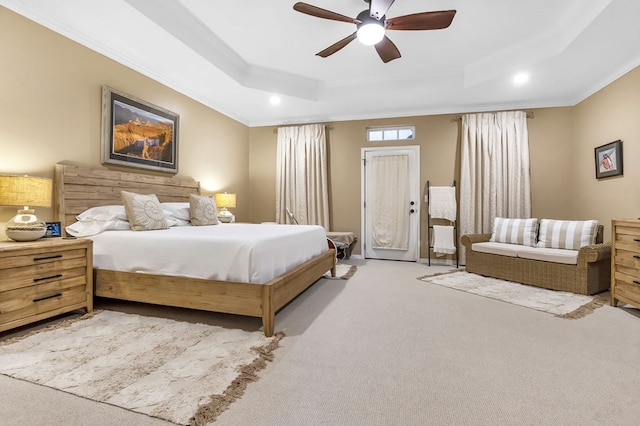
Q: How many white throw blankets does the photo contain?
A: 2